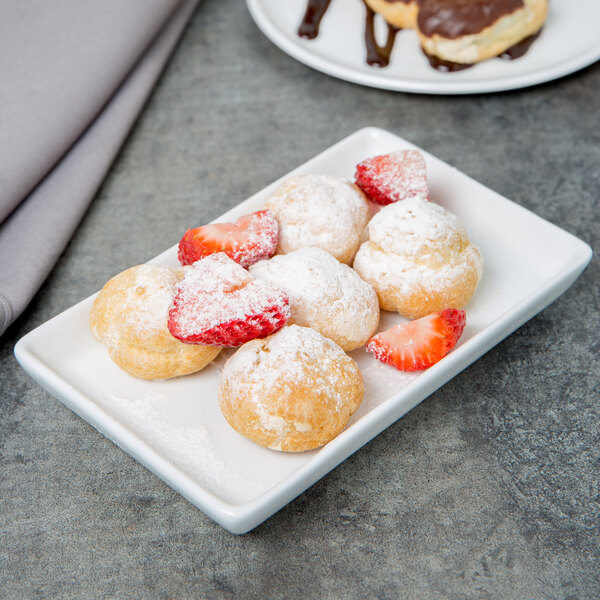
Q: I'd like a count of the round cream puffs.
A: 5